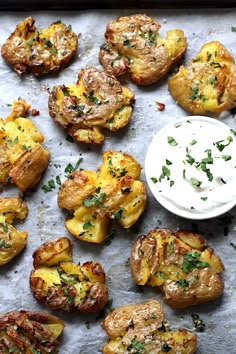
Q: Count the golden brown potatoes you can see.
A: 11